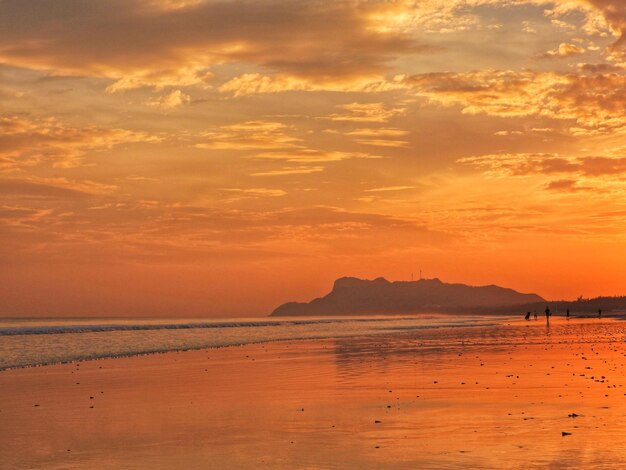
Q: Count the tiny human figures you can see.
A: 5